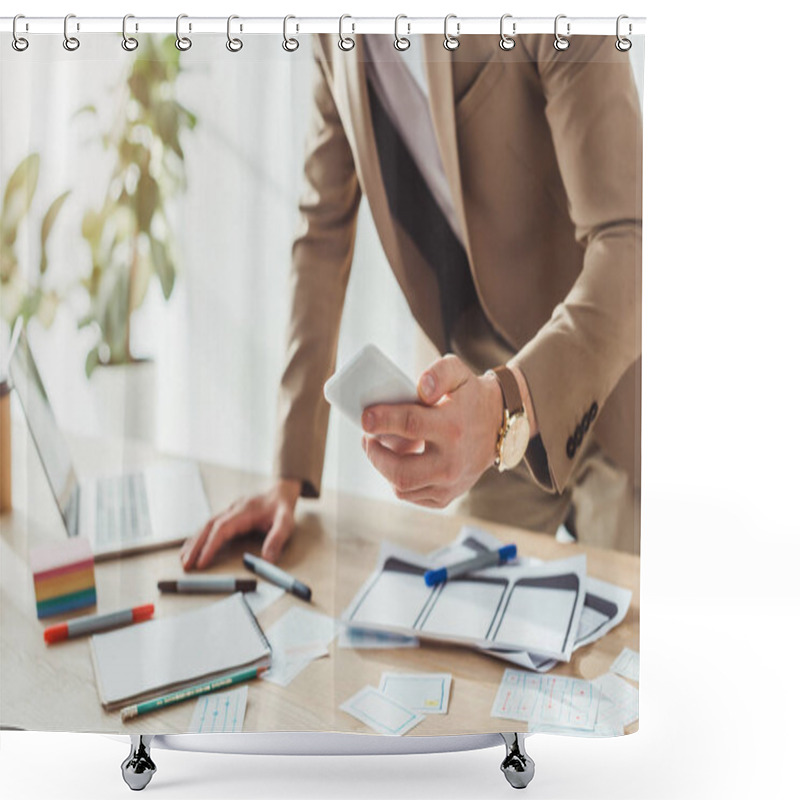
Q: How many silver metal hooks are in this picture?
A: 12